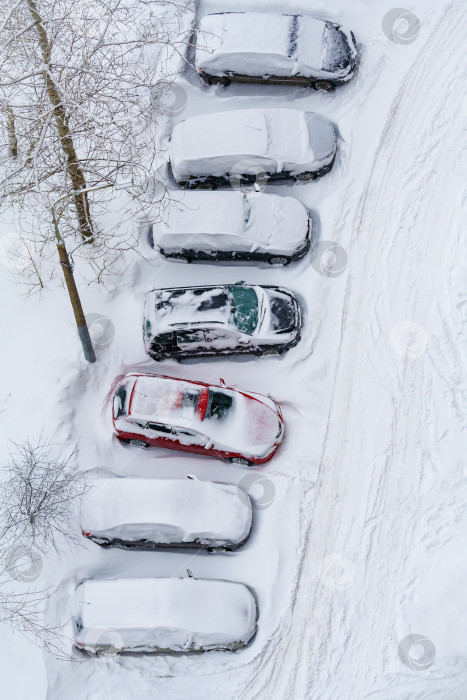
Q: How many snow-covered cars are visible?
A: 7